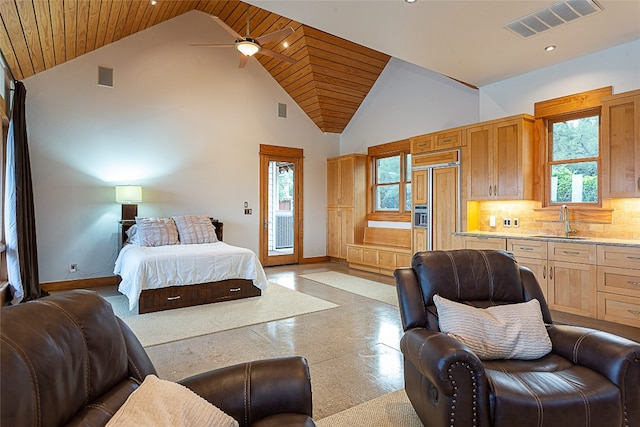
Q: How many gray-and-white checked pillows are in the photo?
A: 2